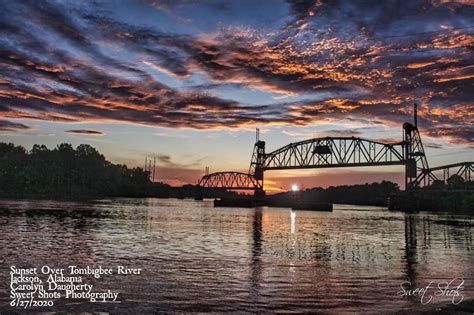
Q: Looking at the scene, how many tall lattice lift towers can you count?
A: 2